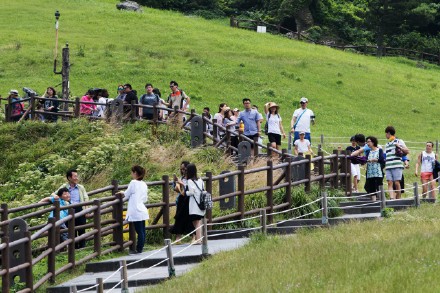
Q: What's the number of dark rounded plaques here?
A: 6